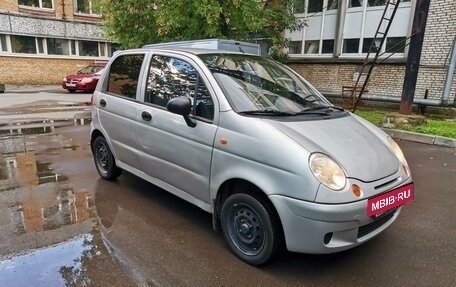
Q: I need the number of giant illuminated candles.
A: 0